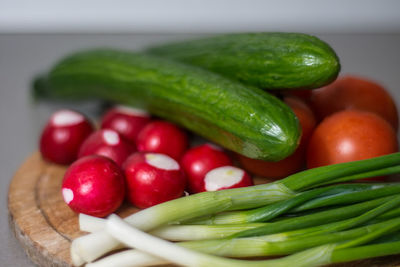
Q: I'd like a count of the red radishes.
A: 8